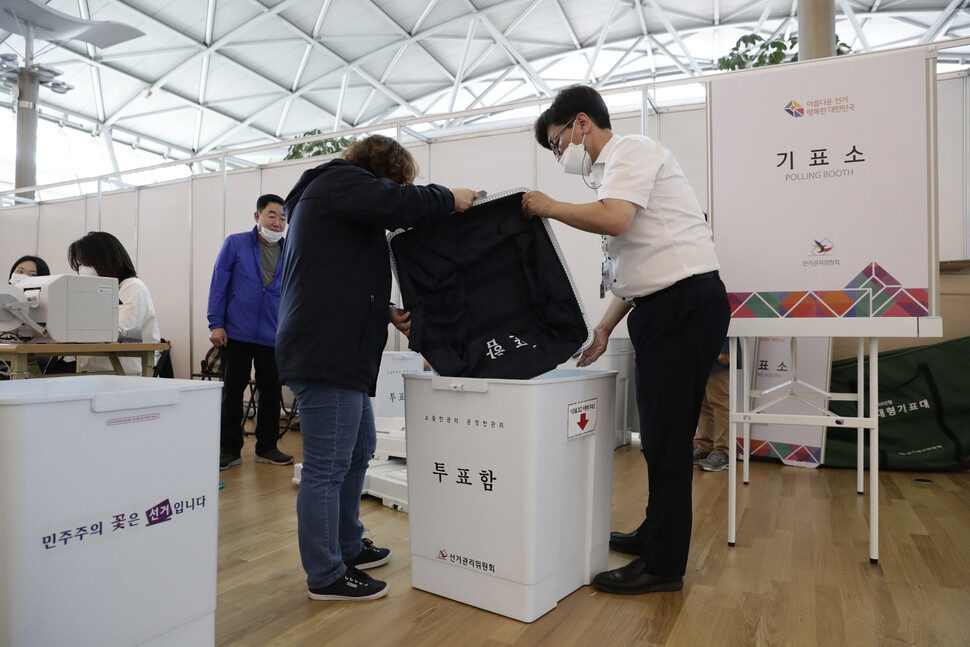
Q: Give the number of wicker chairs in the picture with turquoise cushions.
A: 0